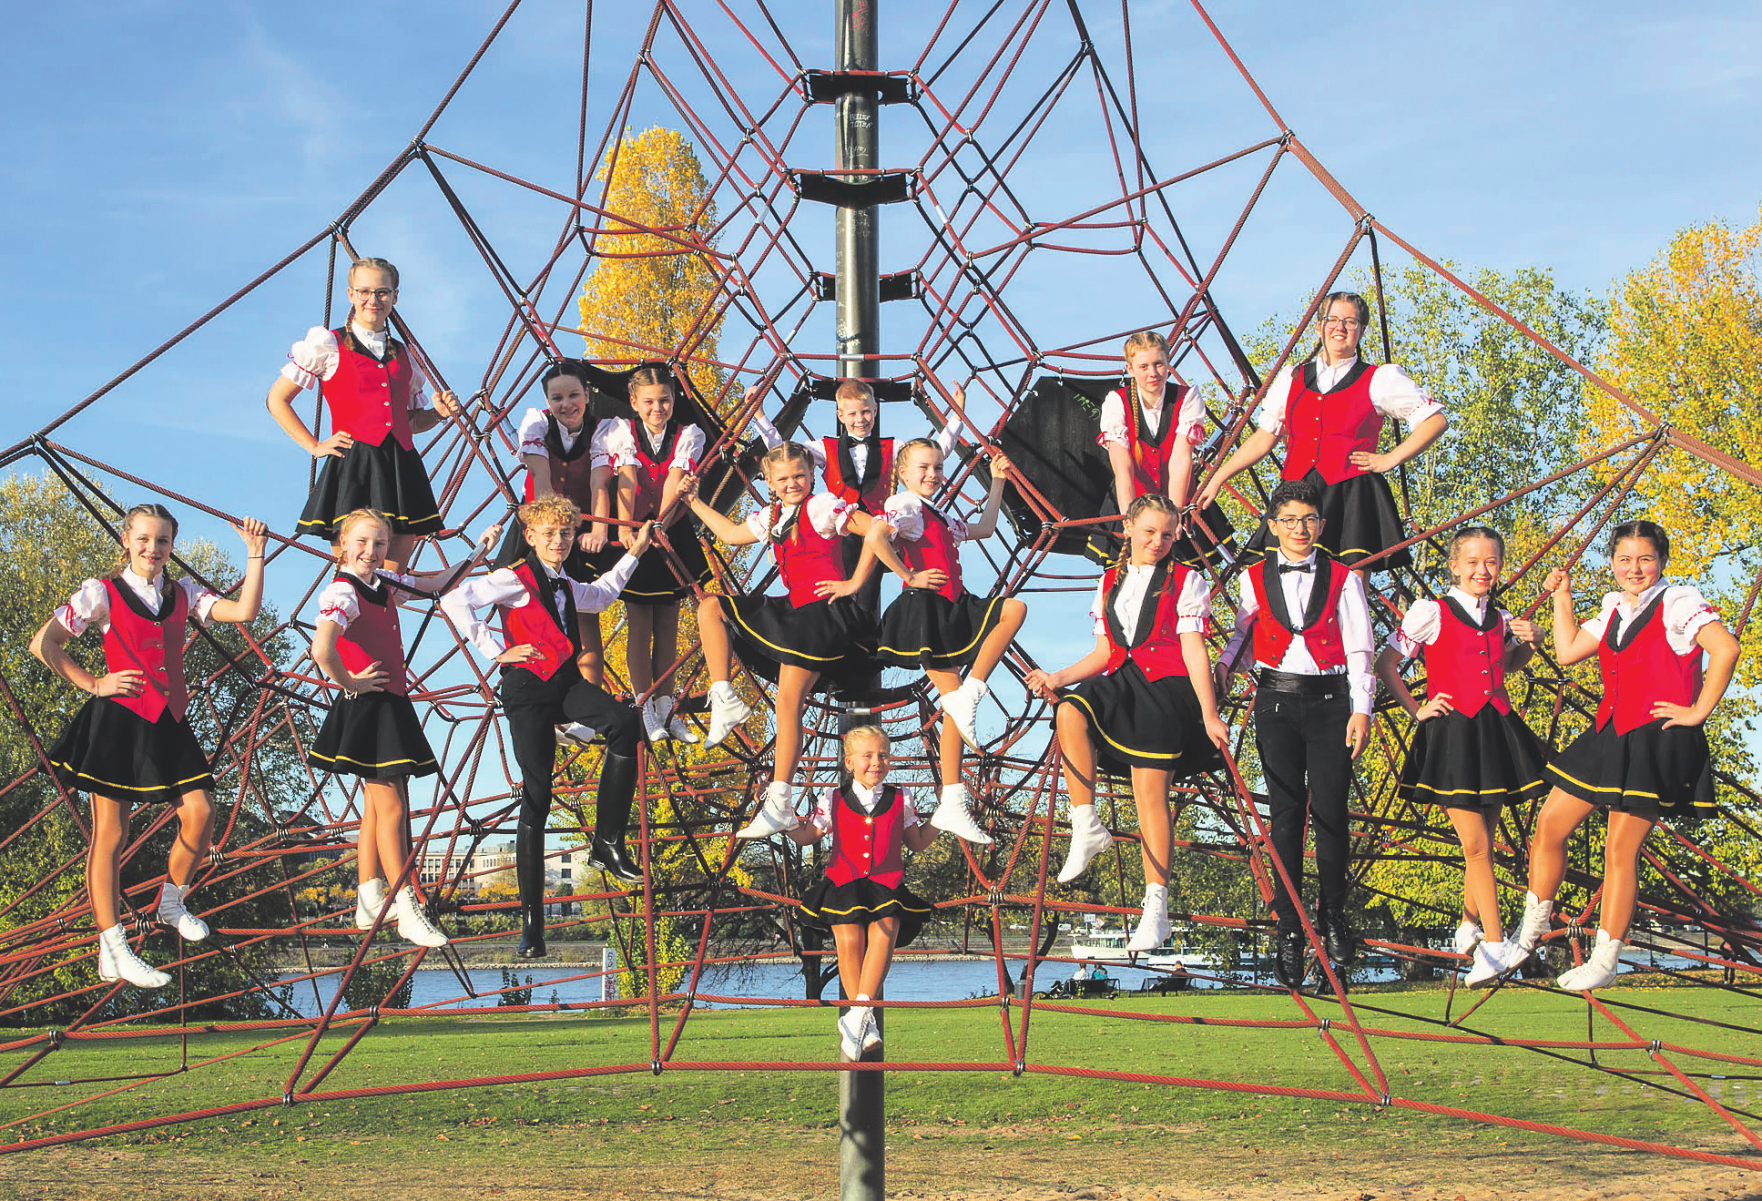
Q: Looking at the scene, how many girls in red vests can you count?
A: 13